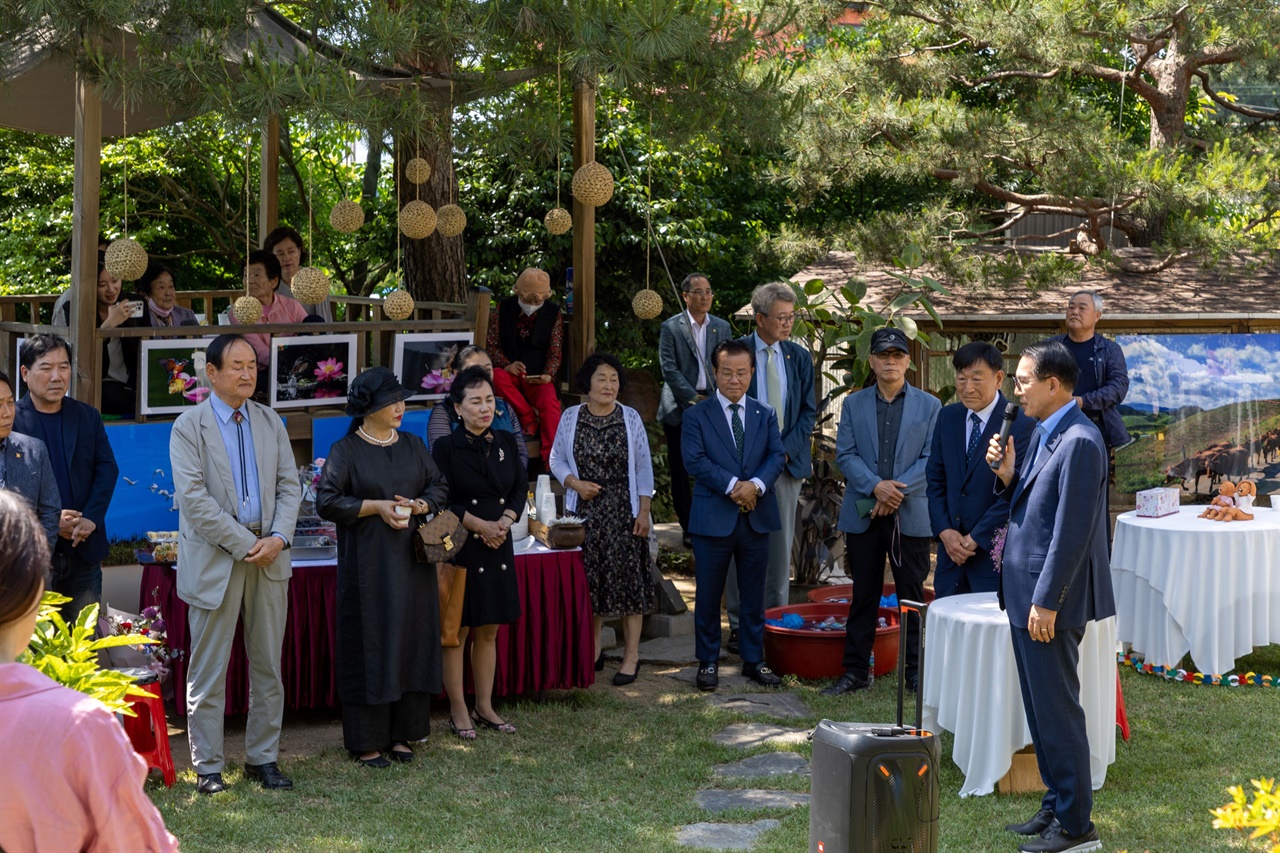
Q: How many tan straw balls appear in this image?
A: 11